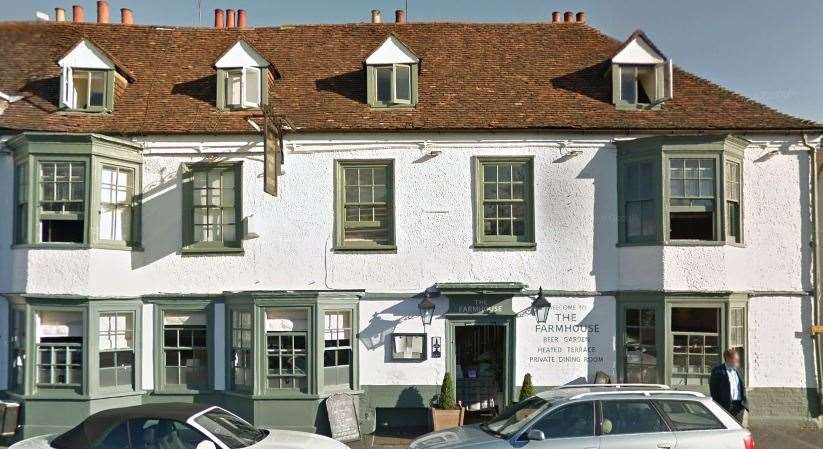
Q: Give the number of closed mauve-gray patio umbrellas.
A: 0